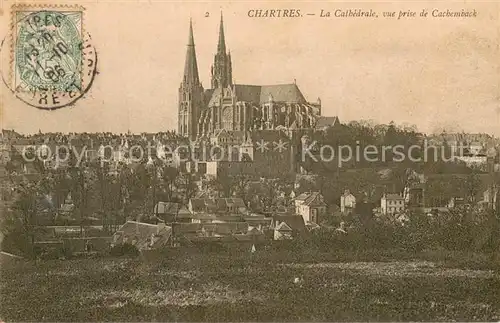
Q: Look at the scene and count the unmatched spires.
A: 2